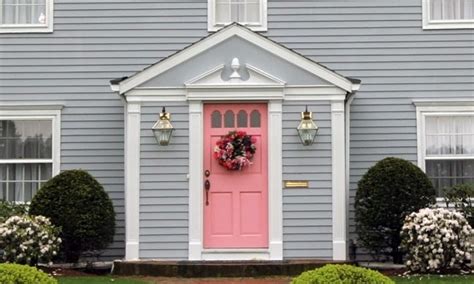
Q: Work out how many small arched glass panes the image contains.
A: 4